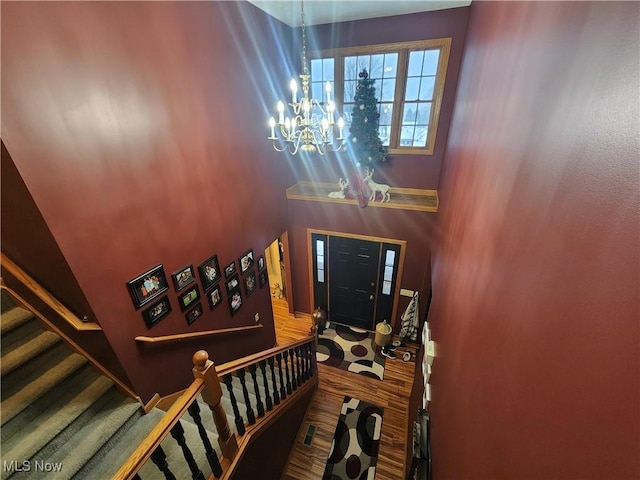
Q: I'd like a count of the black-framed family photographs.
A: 14